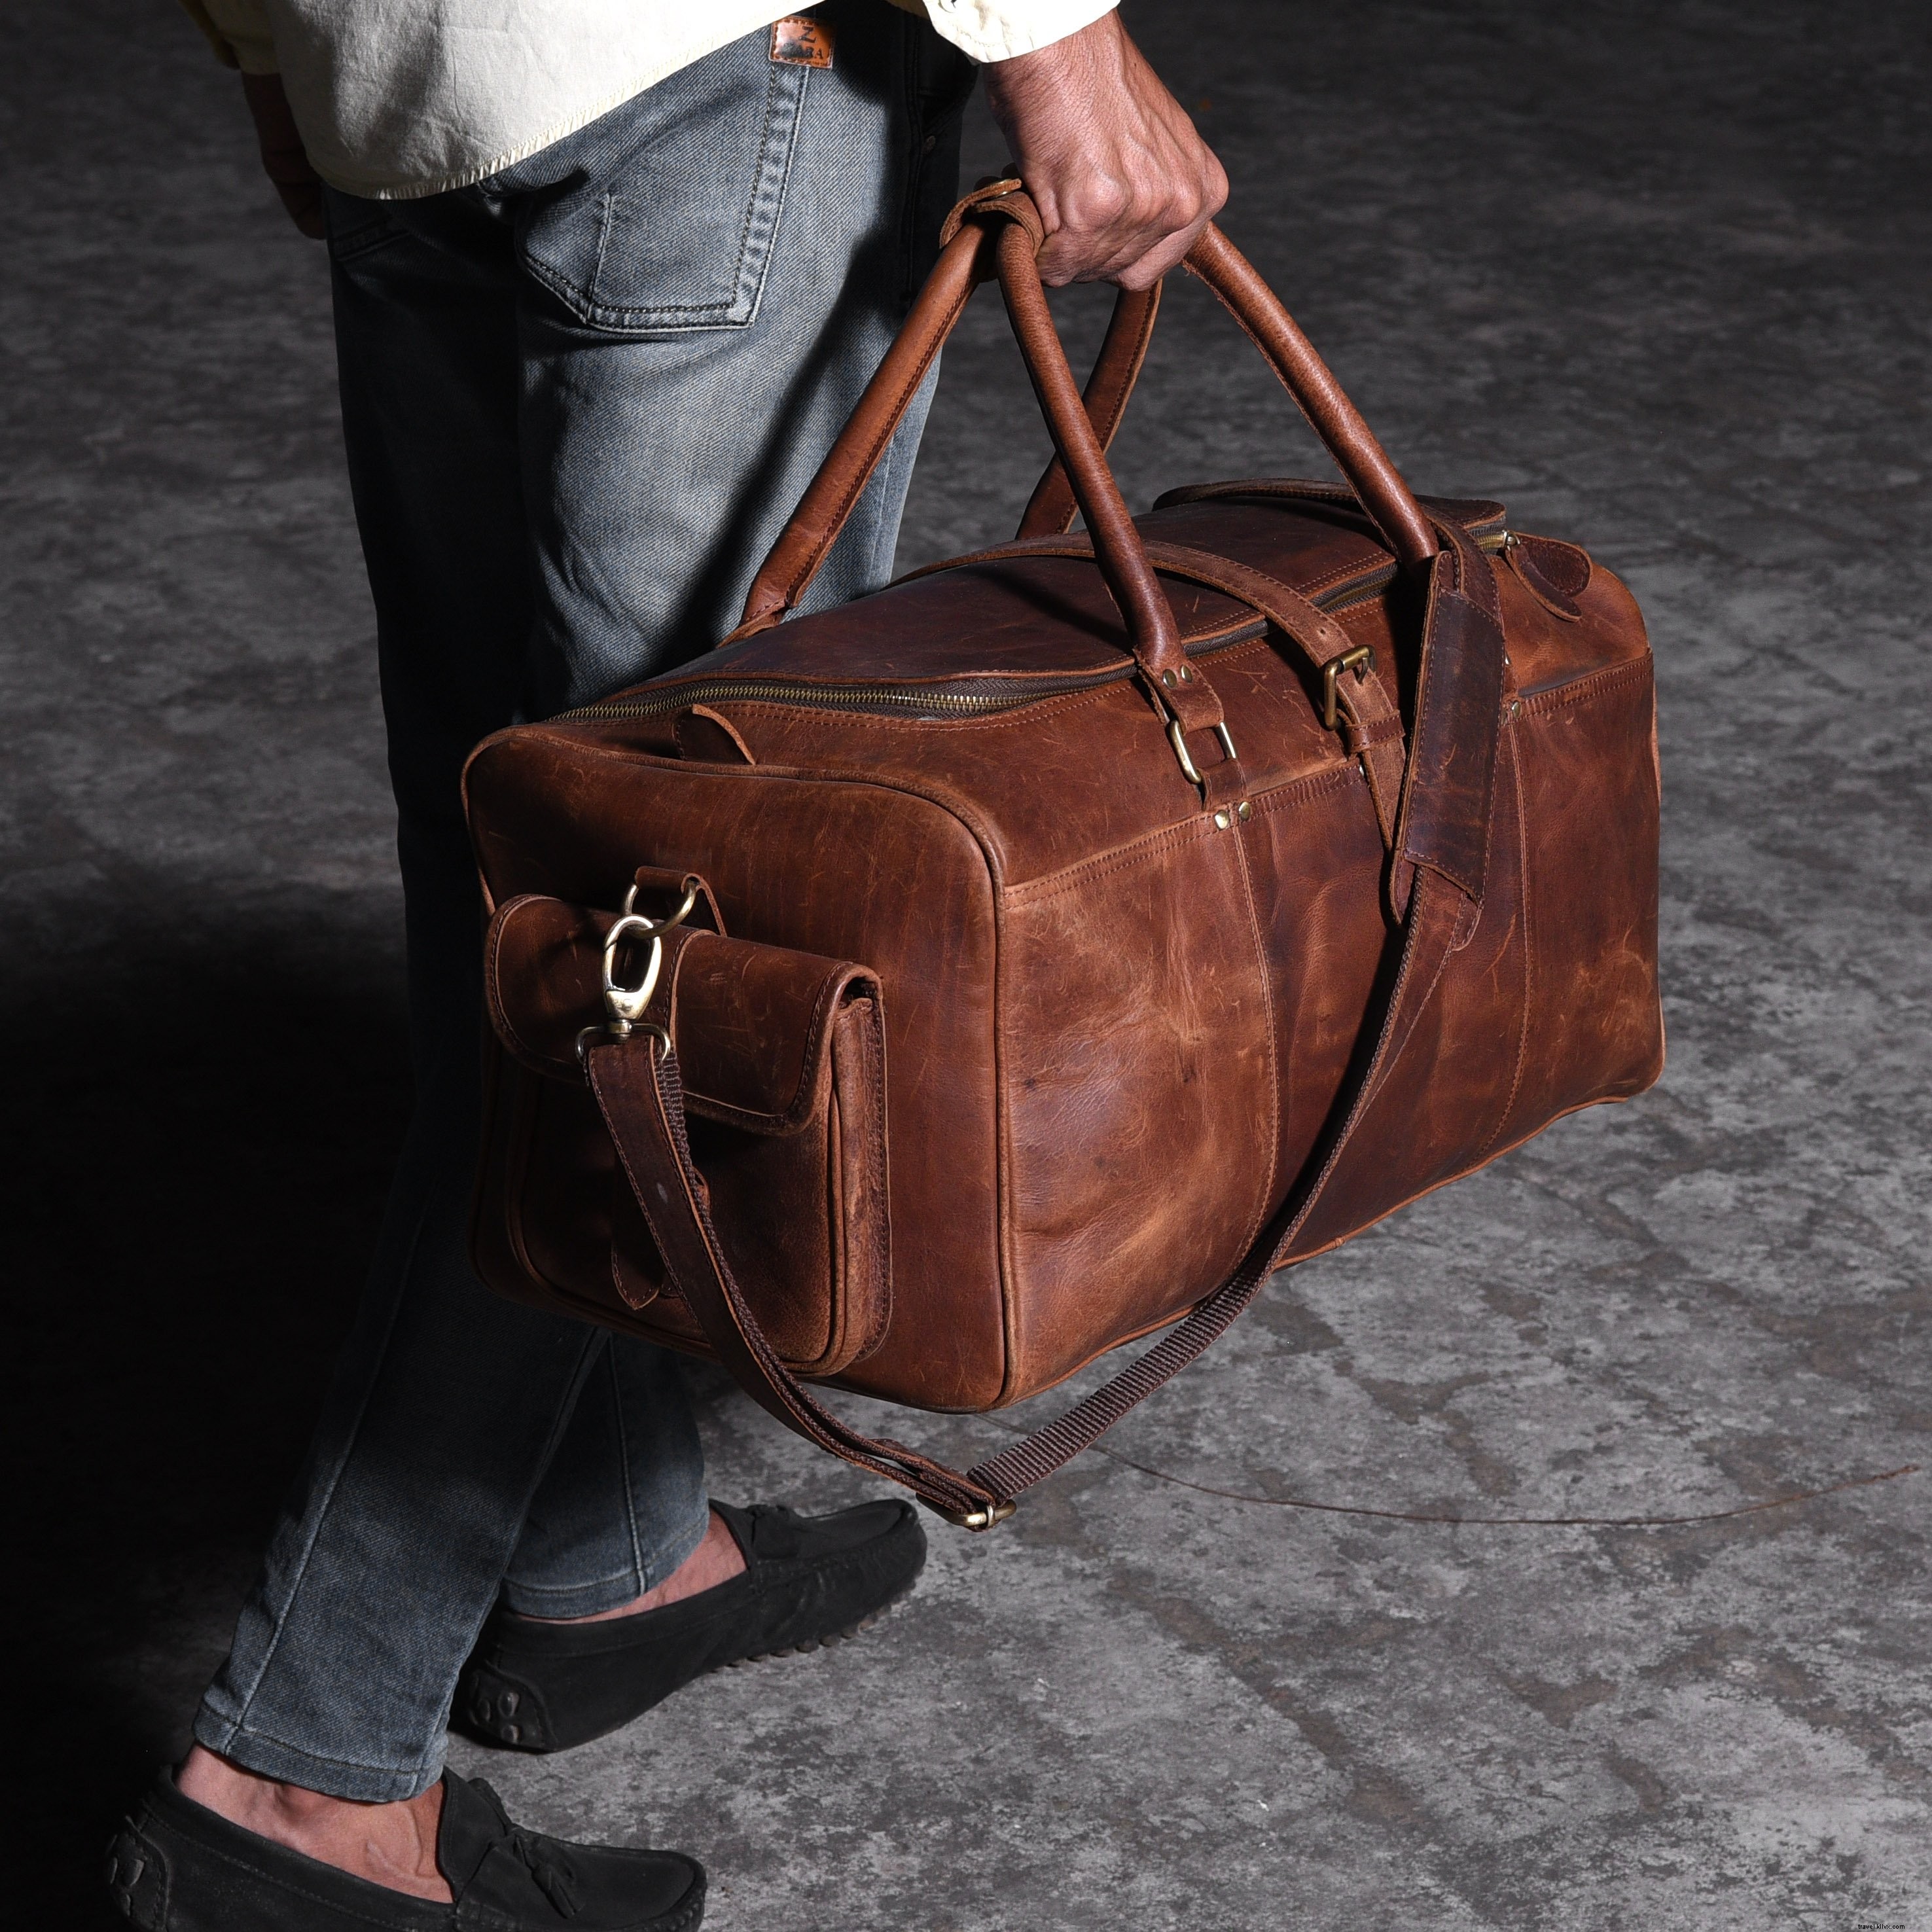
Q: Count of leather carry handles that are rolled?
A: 2